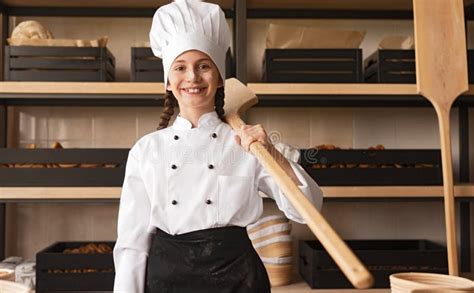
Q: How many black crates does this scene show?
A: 8